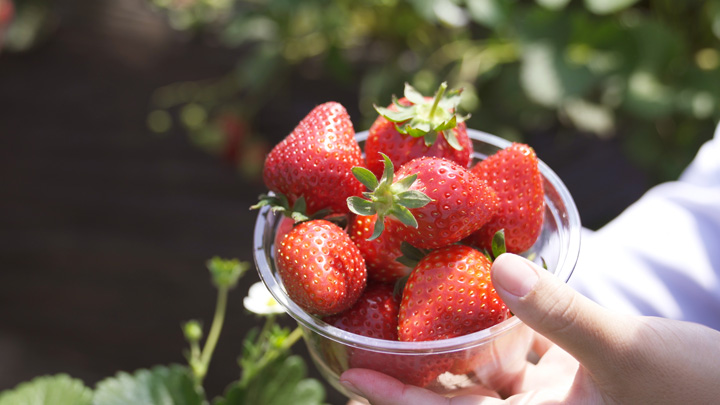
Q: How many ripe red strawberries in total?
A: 8